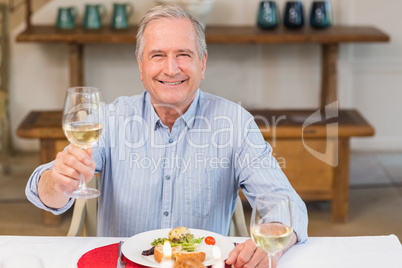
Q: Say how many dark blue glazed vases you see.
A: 3